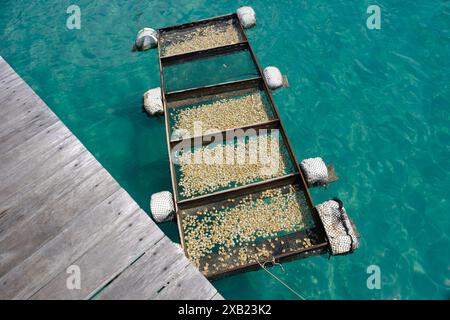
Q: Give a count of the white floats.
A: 7